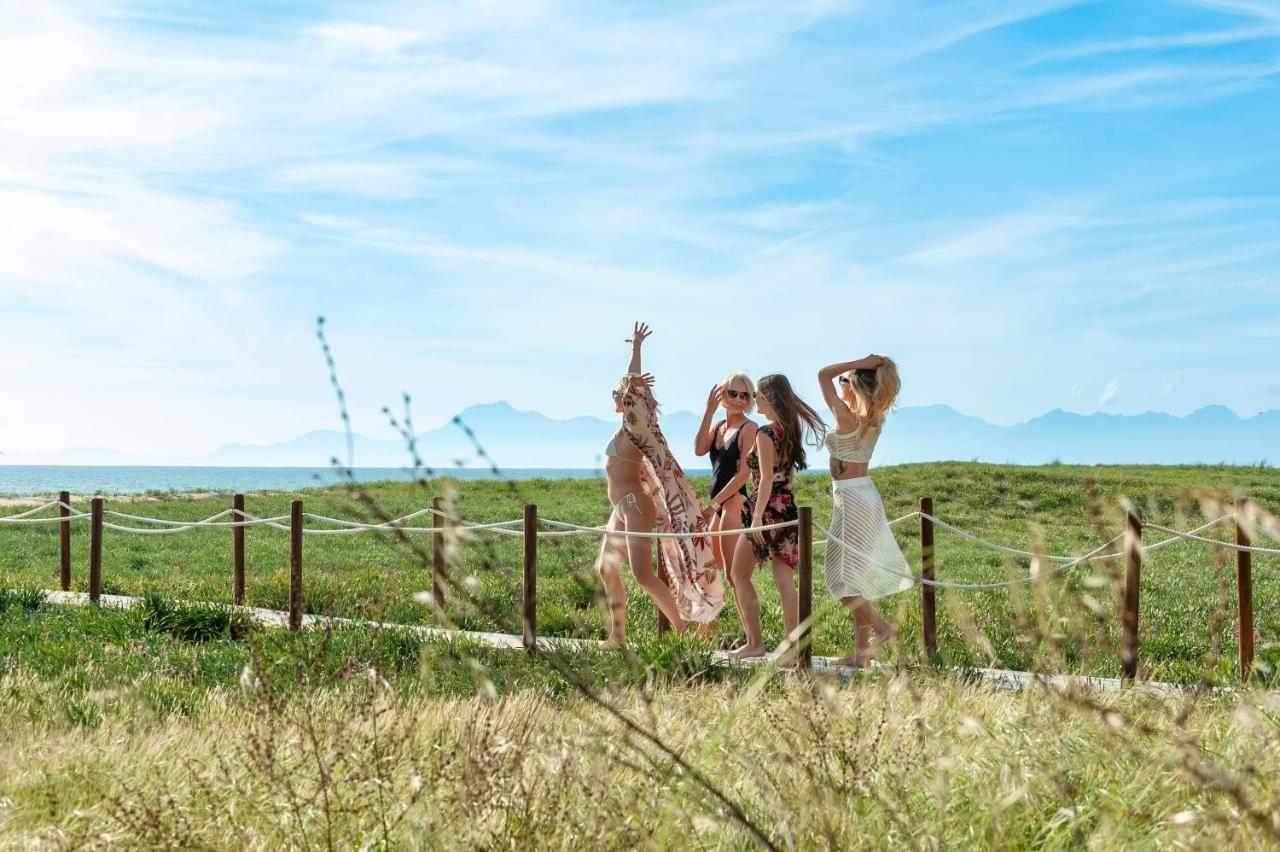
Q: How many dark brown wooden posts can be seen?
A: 11